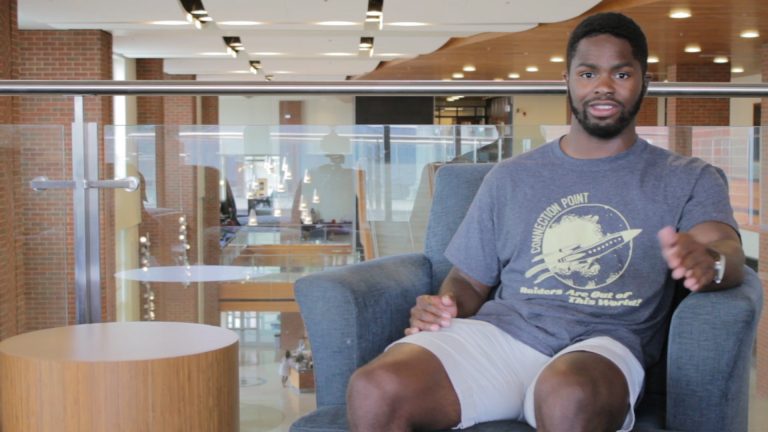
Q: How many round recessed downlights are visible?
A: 11